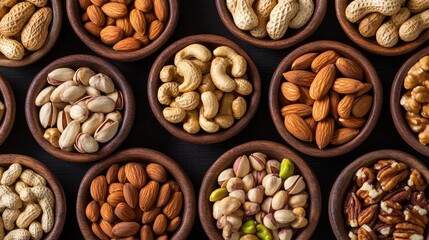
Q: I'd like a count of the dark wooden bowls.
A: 13